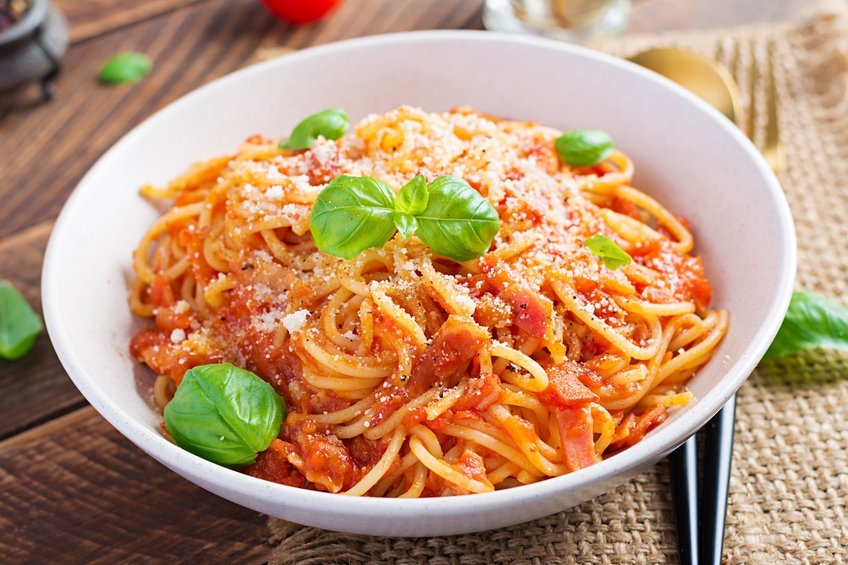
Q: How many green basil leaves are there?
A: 11